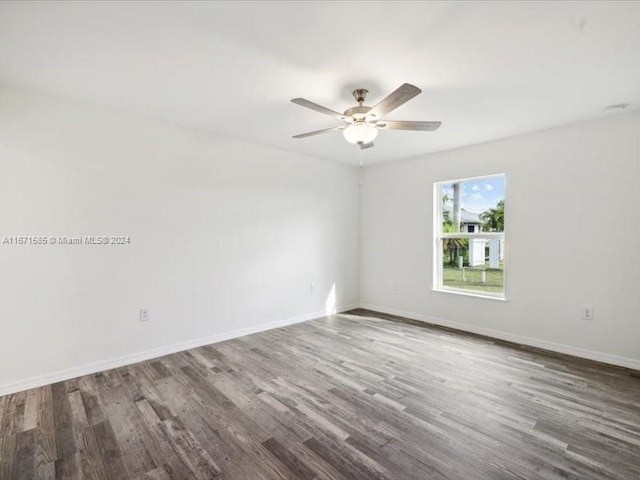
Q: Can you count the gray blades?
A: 5